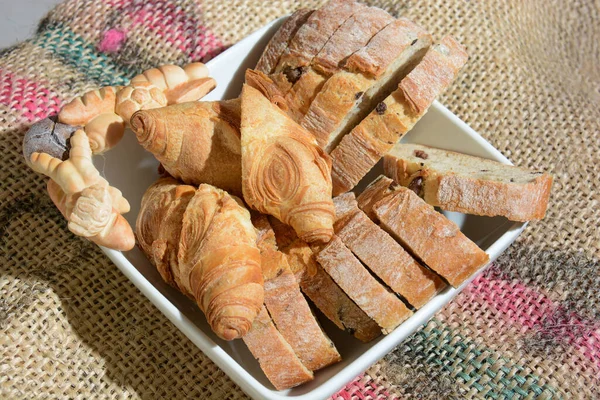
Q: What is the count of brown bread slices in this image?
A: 12